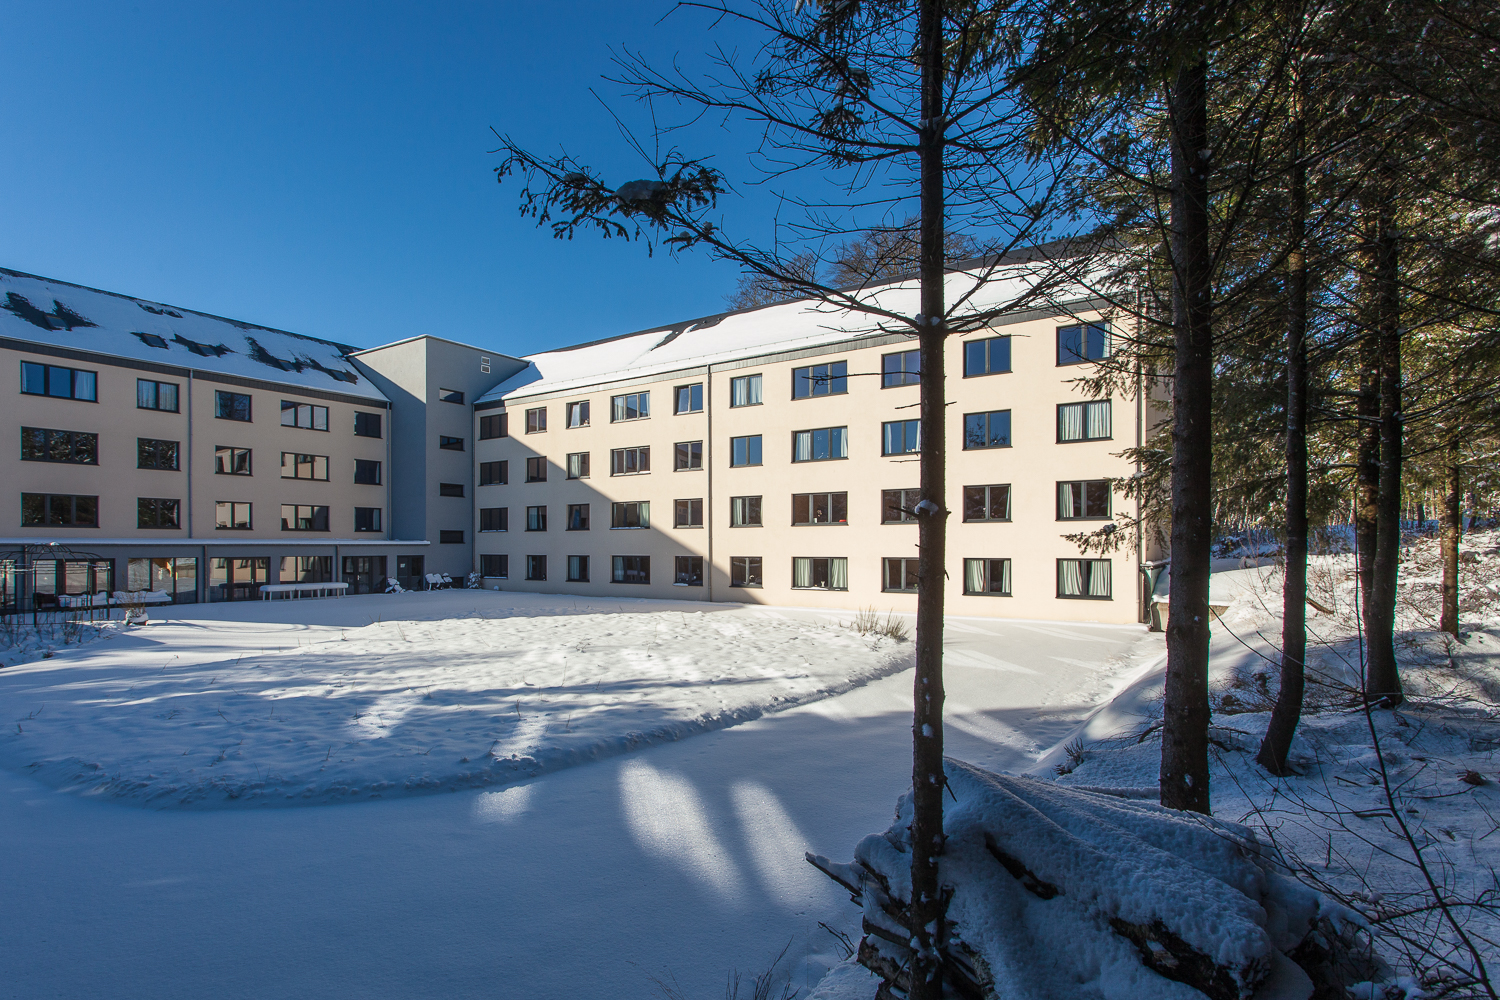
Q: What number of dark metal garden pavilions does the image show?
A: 1